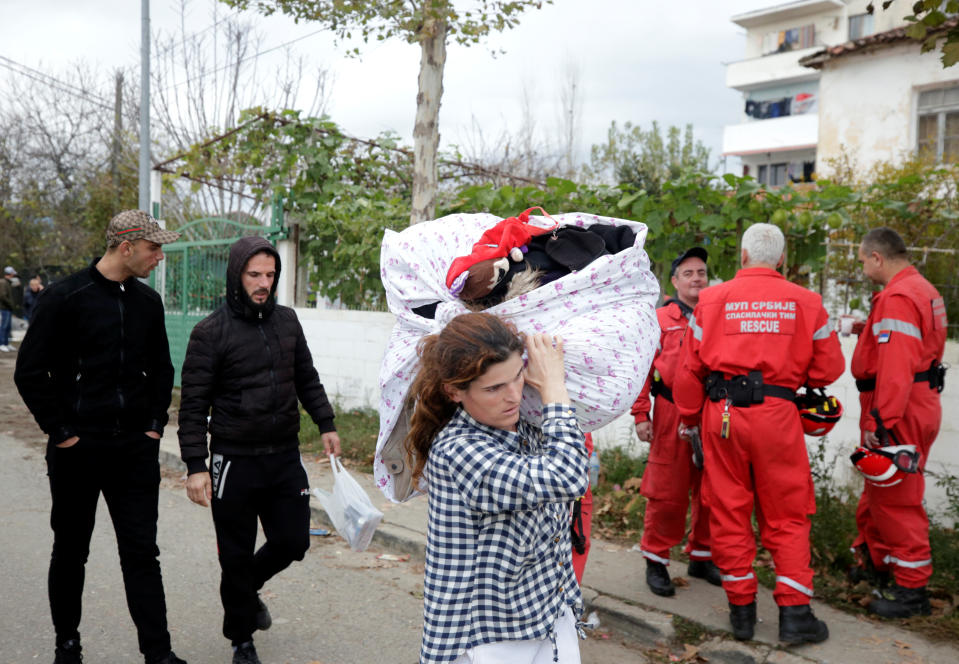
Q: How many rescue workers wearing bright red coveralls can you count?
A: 3